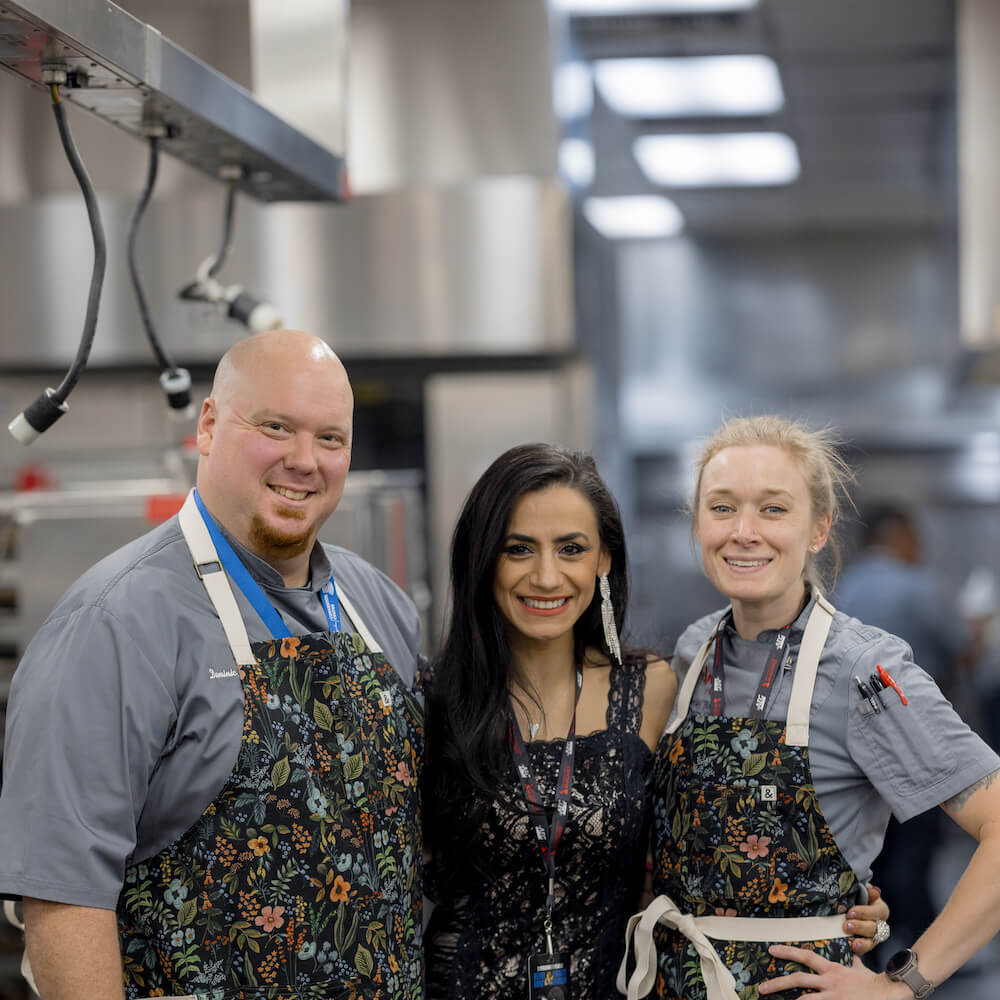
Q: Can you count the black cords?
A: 3